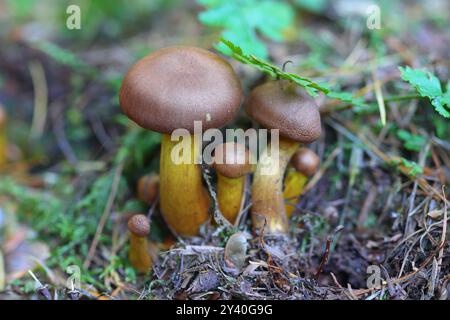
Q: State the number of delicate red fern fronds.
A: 0